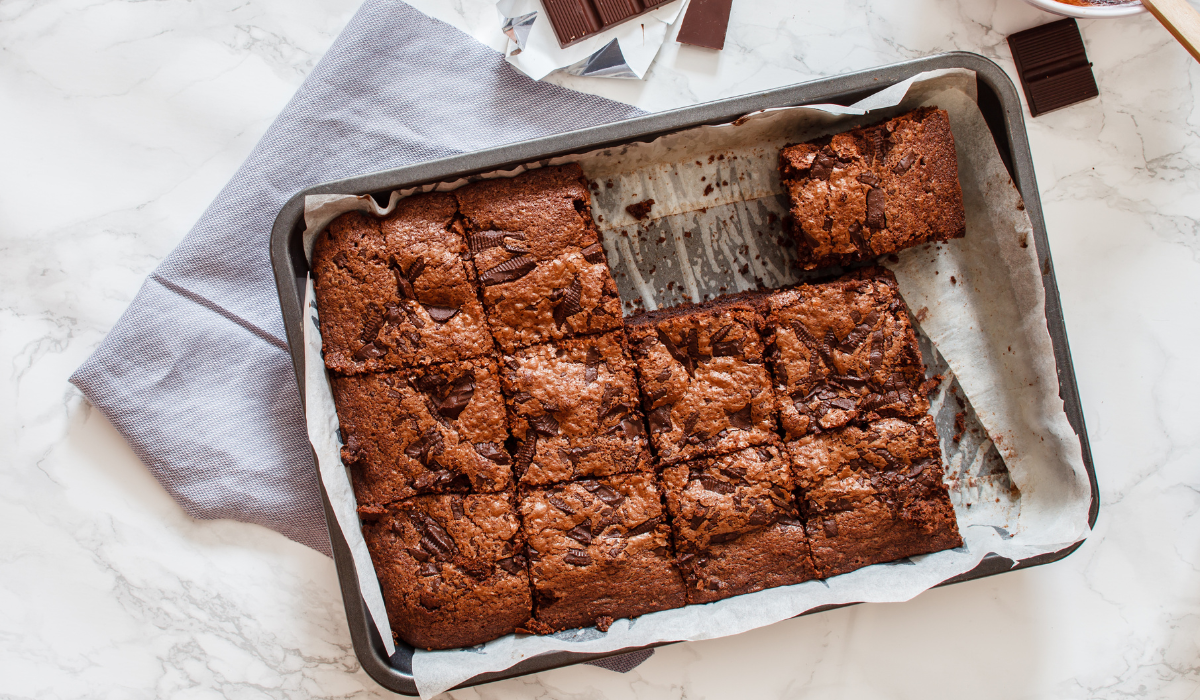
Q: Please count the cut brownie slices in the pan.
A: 11